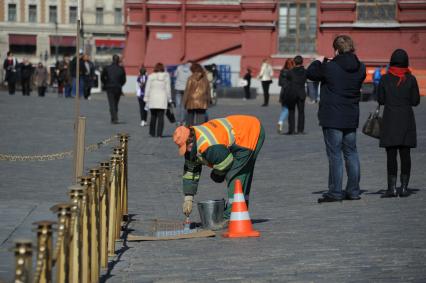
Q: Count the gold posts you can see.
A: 10